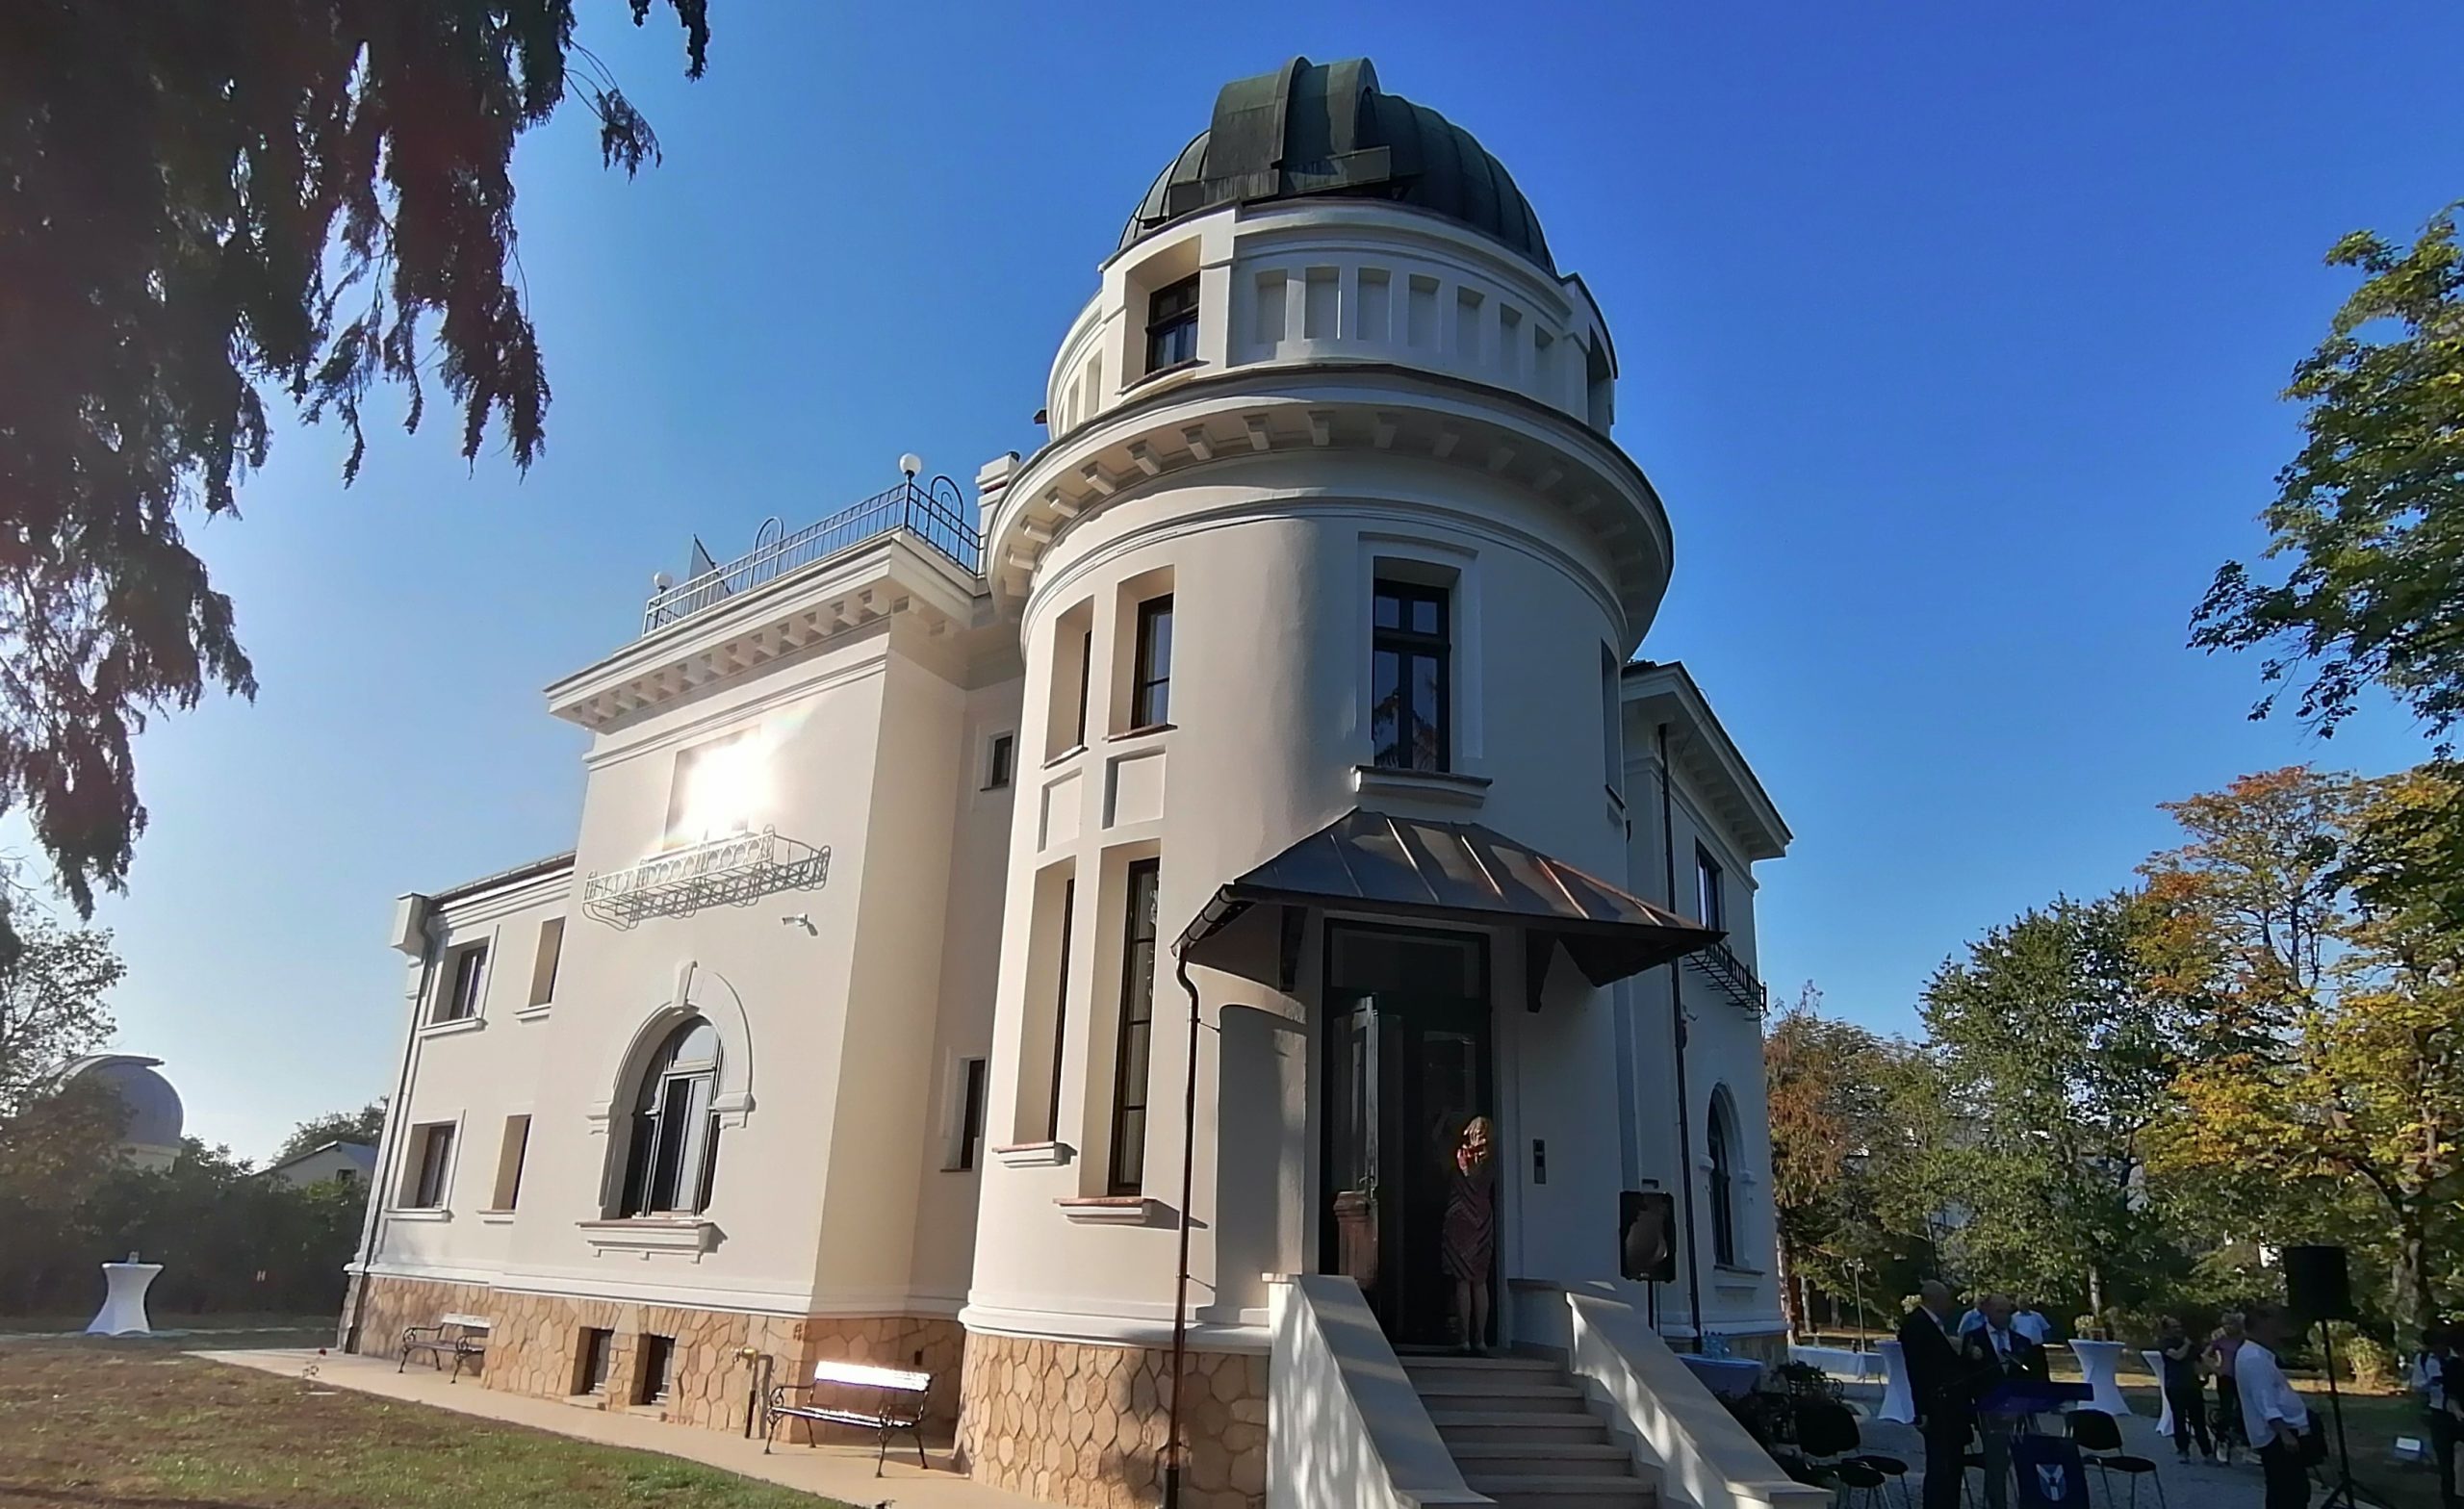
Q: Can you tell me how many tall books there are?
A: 0